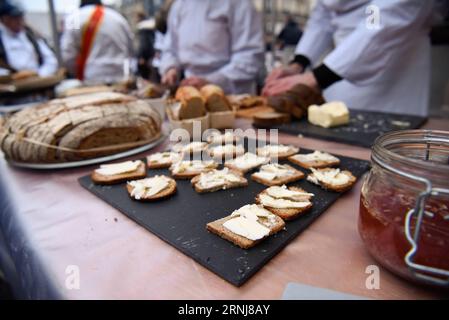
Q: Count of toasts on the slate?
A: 15